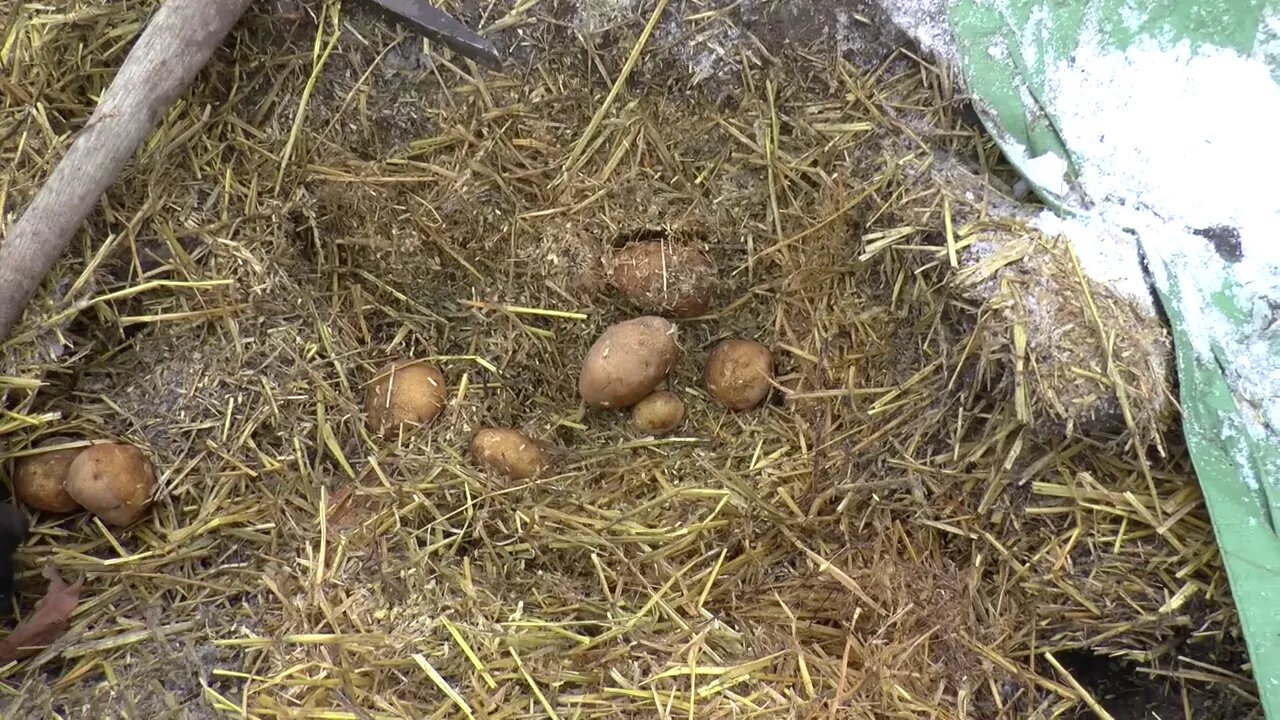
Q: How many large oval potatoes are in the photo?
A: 2